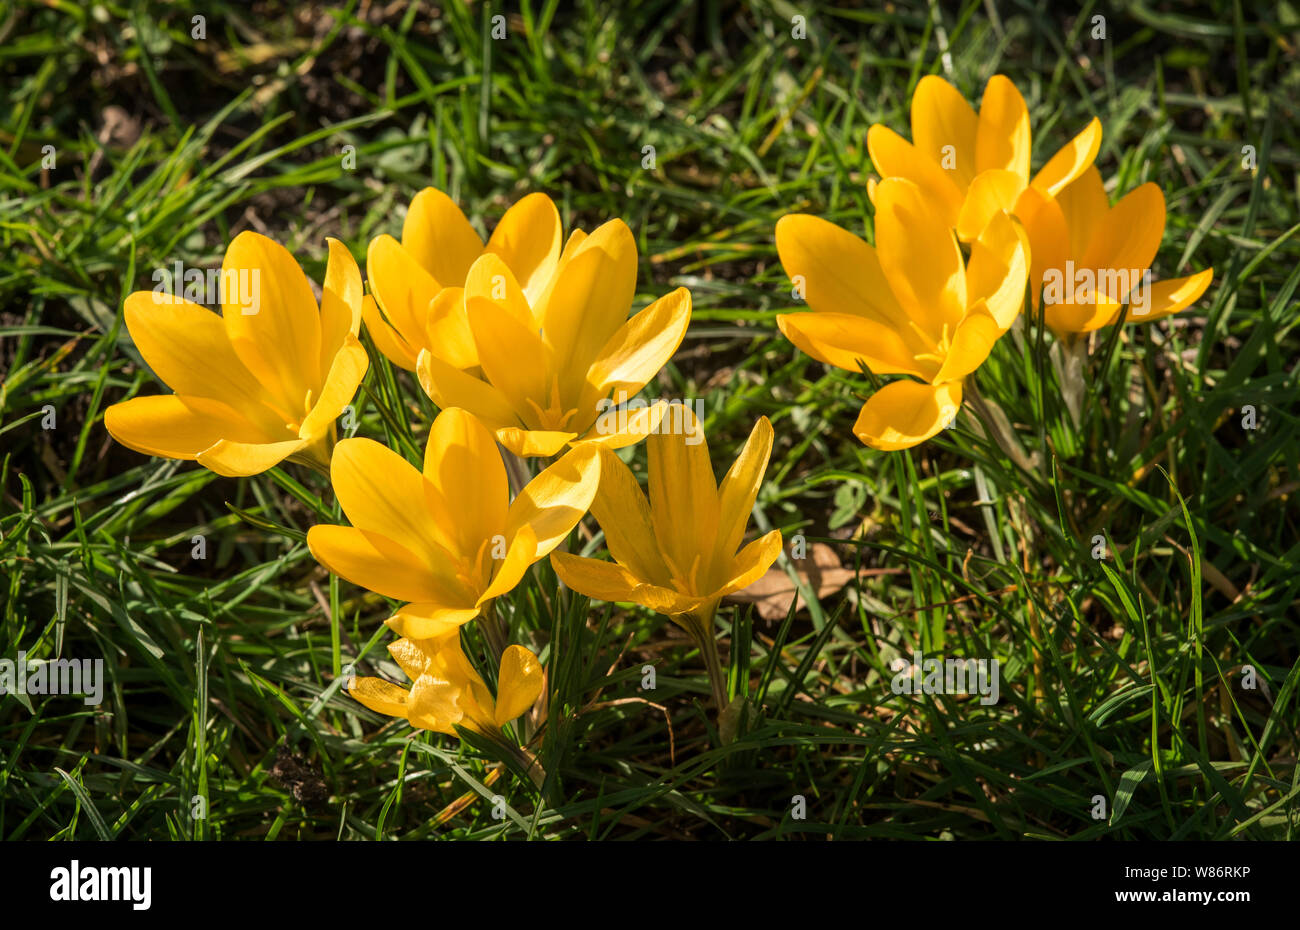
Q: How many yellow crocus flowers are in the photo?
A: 9